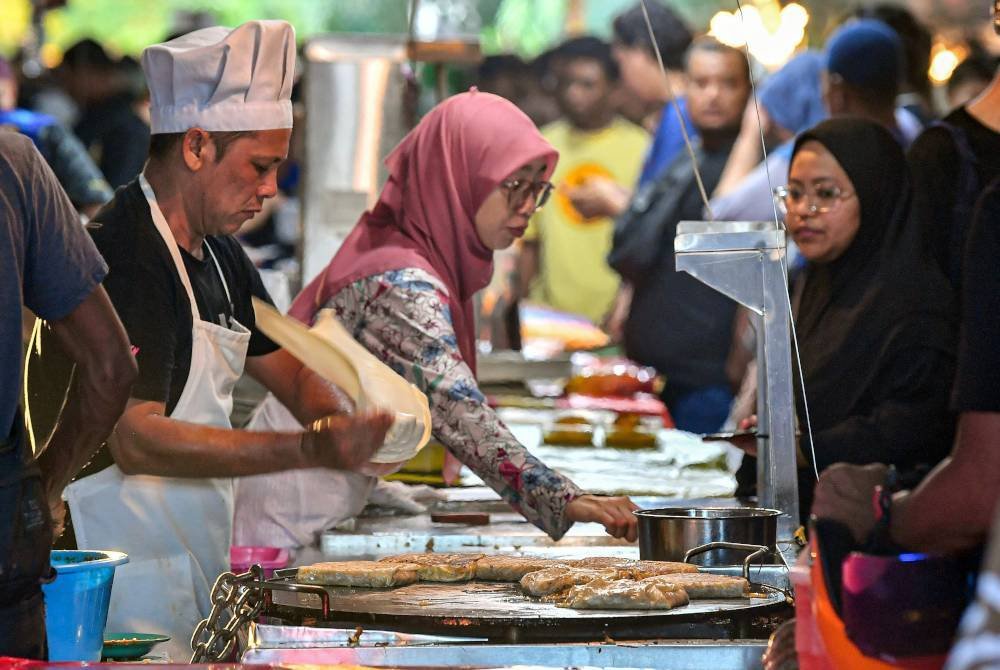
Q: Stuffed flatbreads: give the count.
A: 7